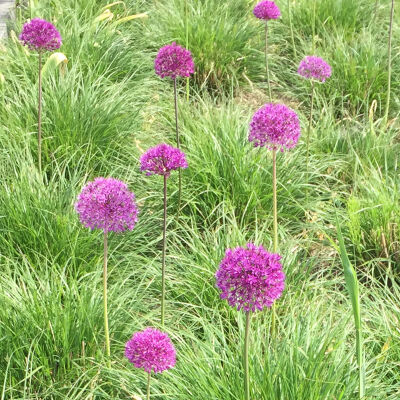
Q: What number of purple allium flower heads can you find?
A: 9